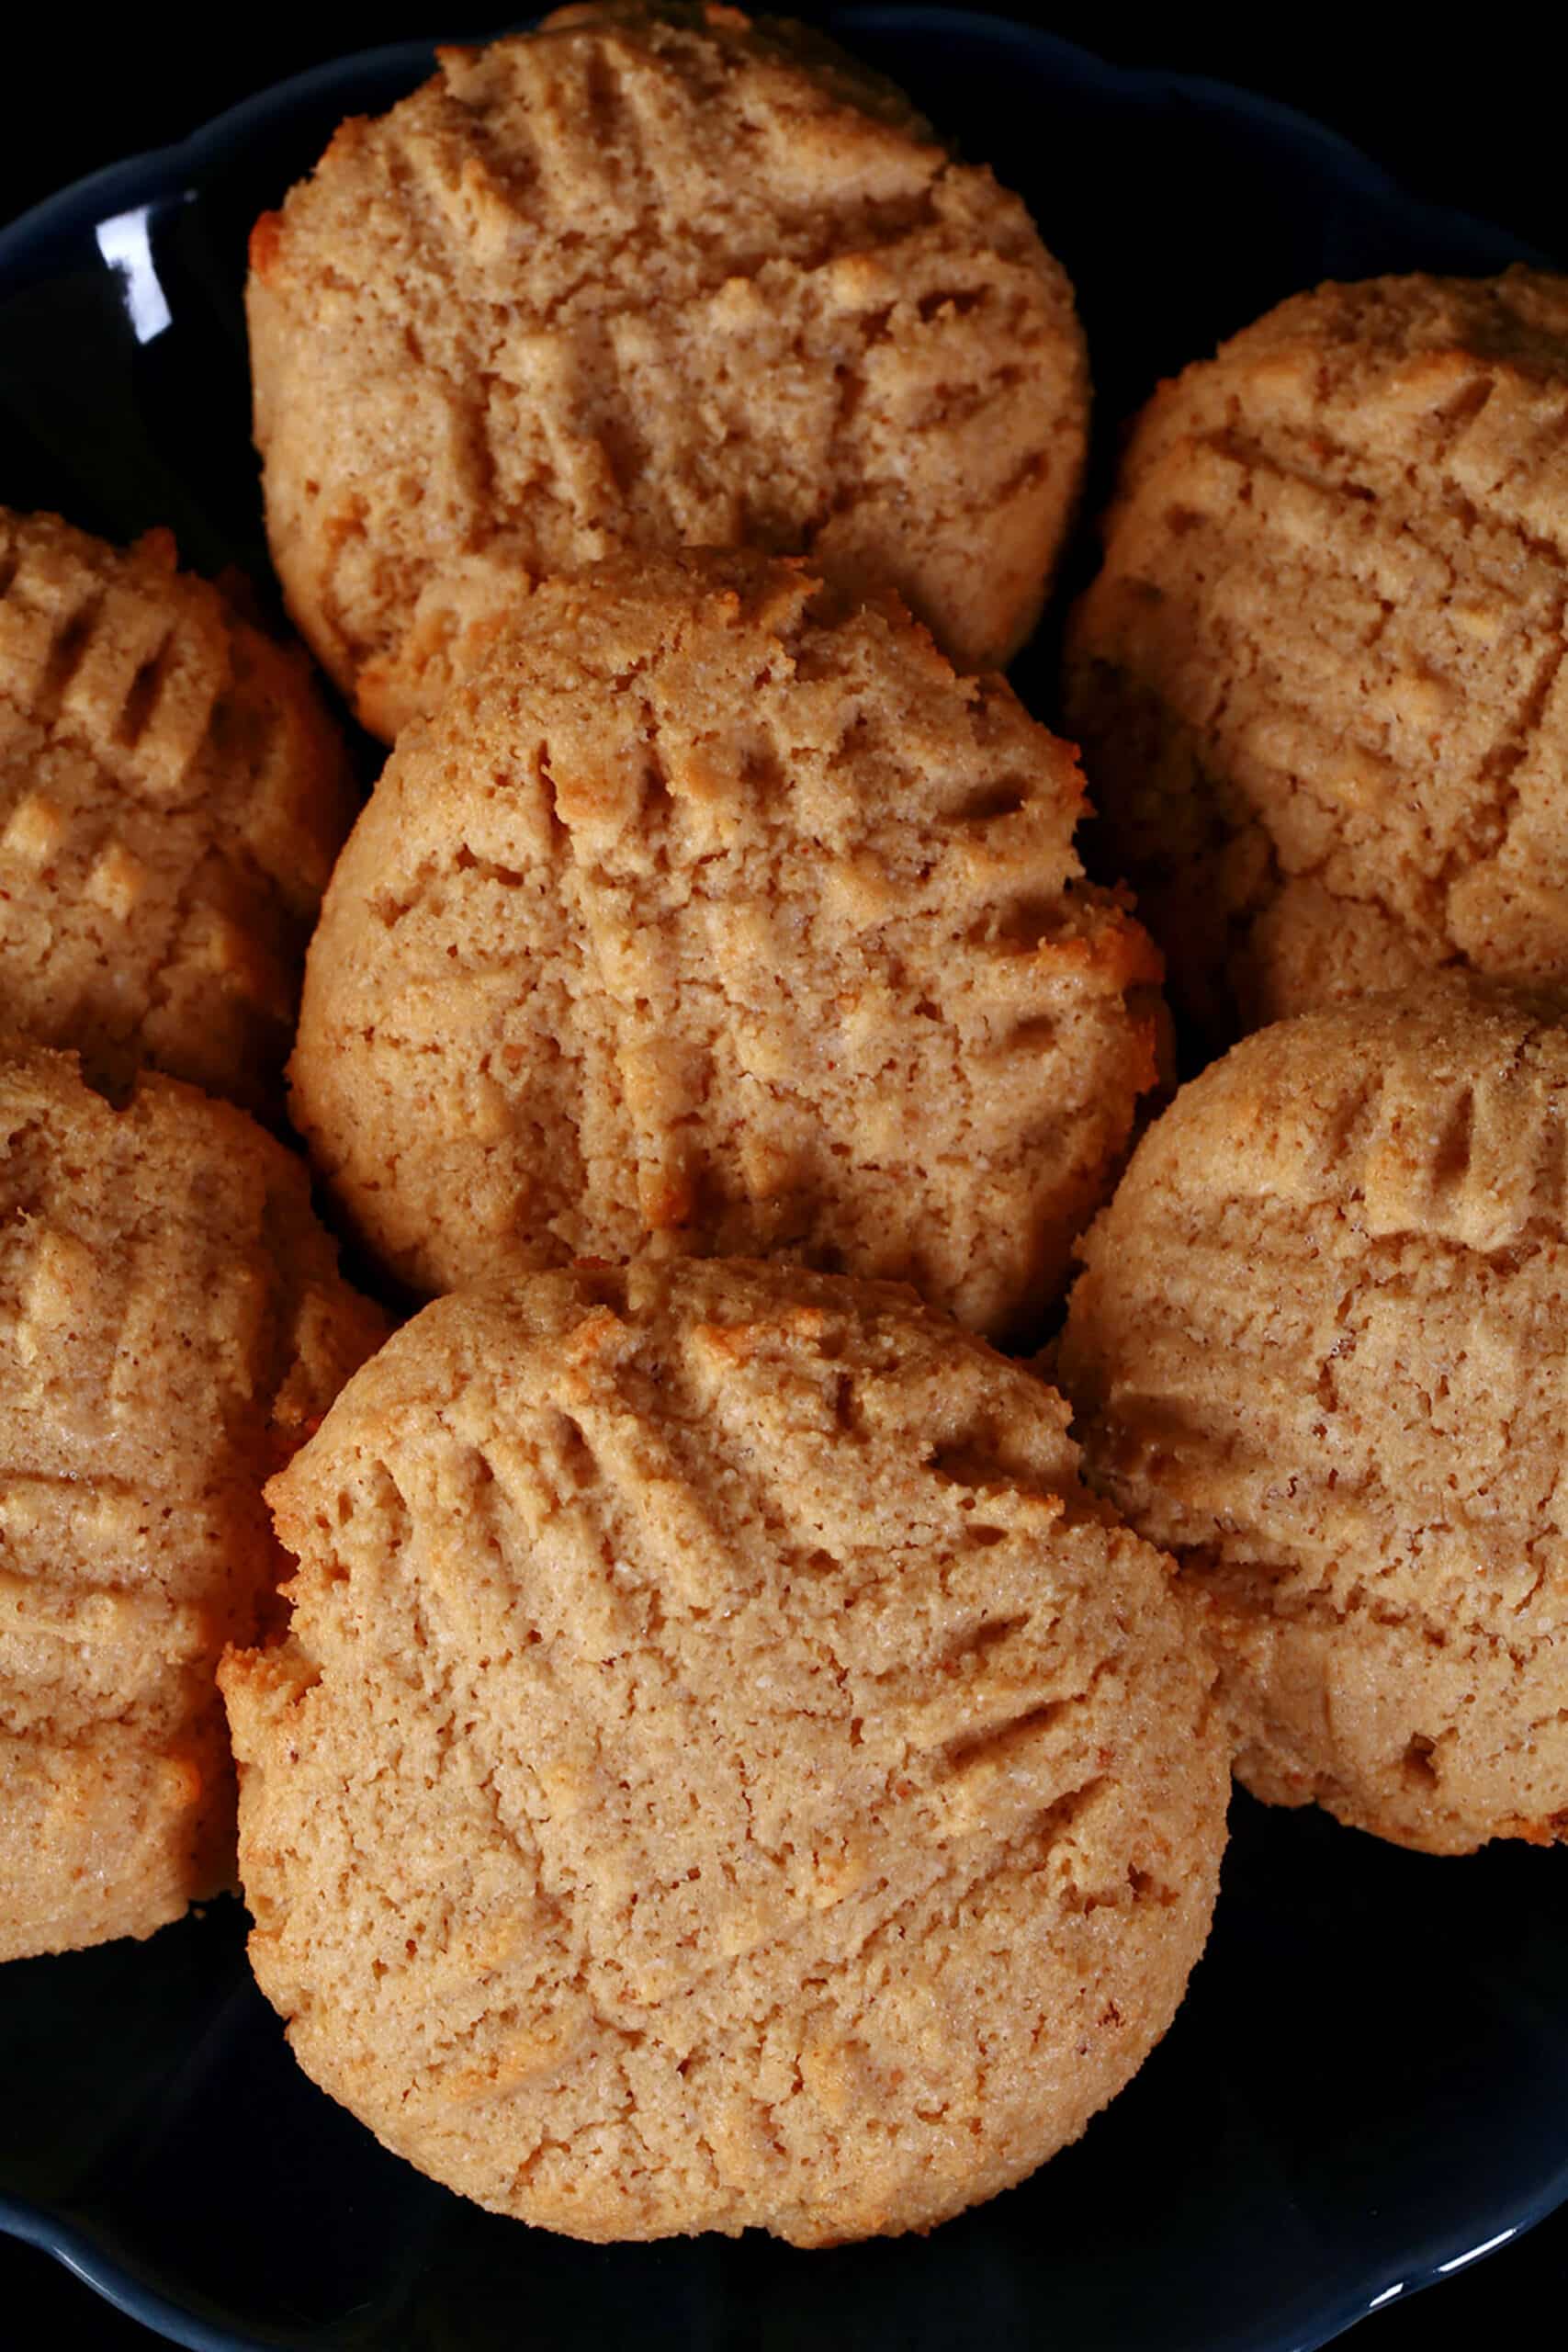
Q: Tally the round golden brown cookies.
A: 7